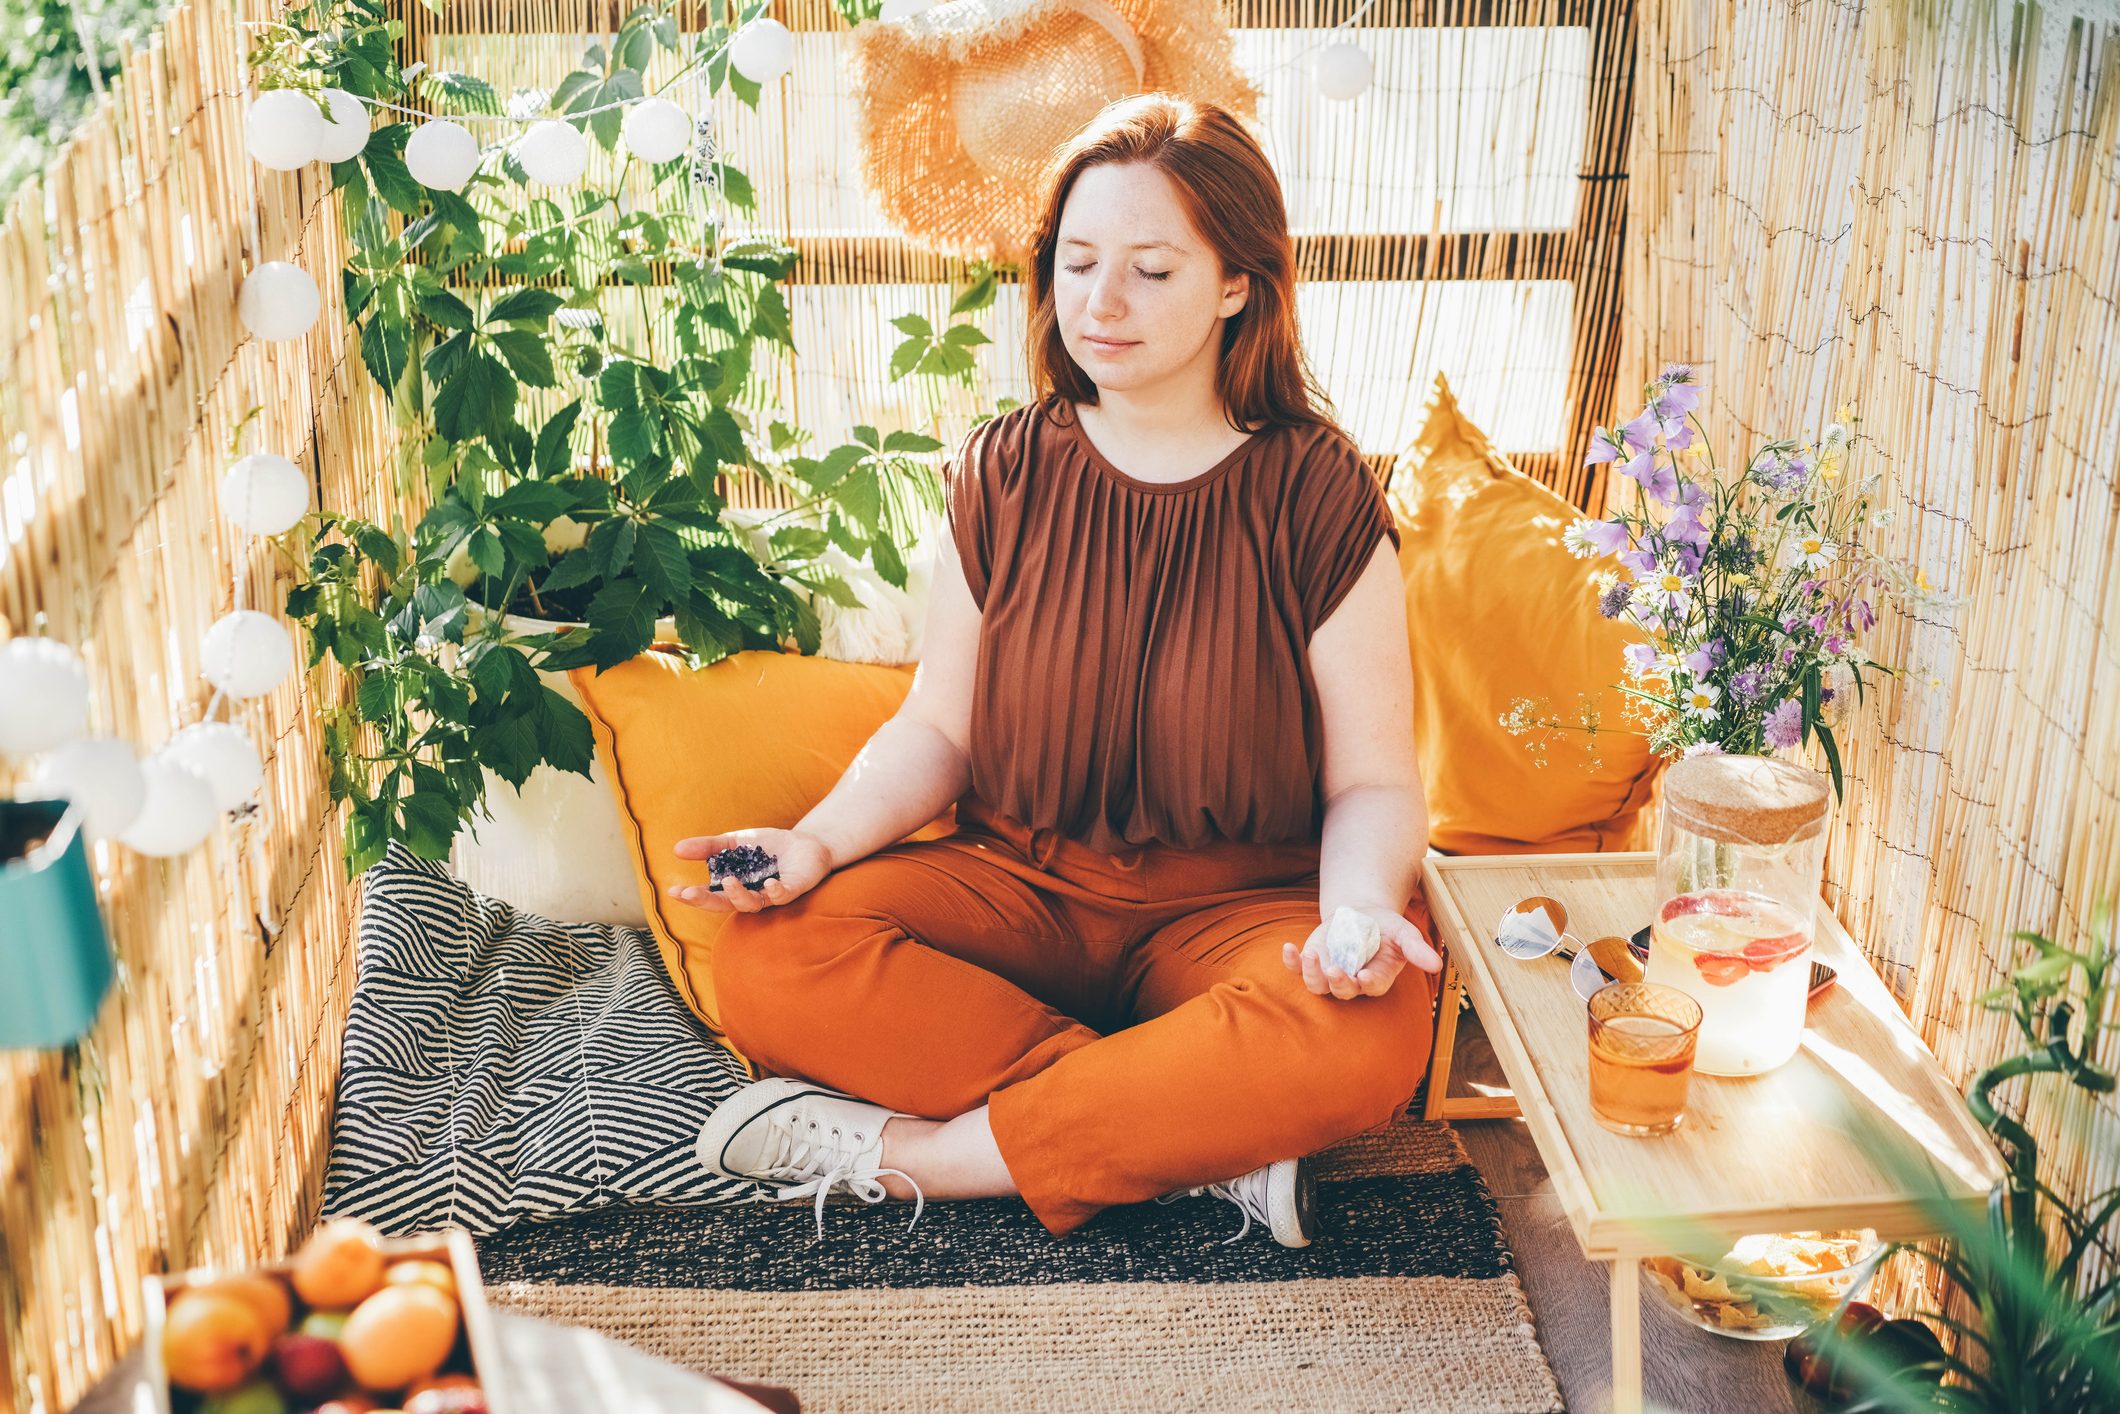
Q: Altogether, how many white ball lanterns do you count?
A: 15